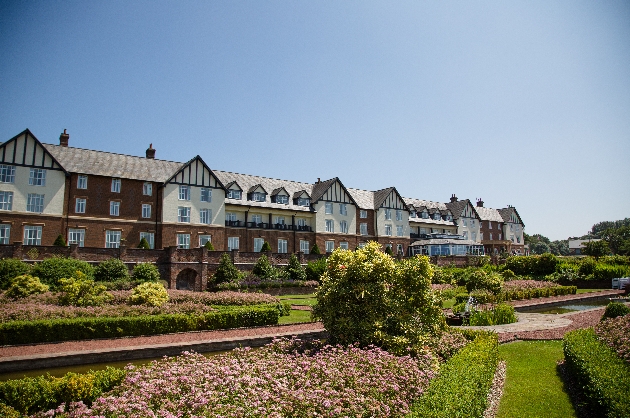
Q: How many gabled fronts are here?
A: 6